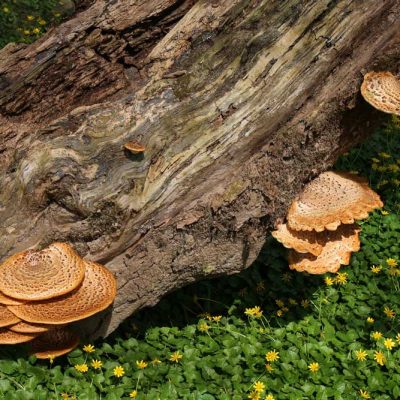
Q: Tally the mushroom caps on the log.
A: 12